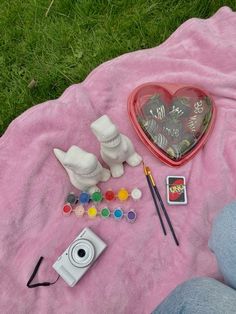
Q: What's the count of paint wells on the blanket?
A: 12